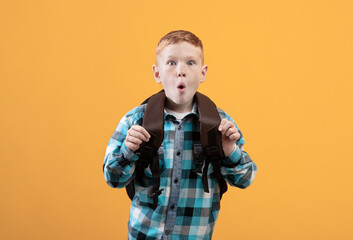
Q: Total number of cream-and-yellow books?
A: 0